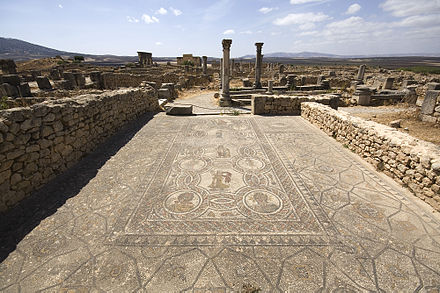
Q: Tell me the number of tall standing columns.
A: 2